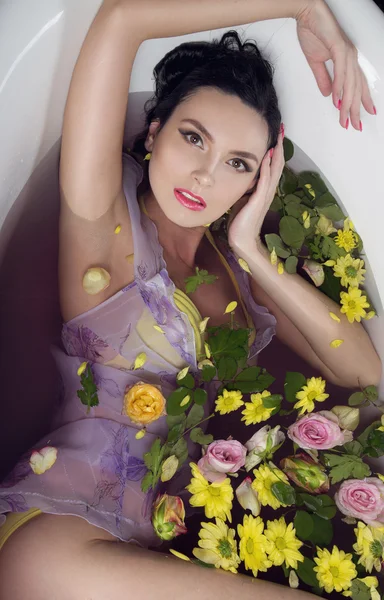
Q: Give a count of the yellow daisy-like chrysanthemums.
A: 13